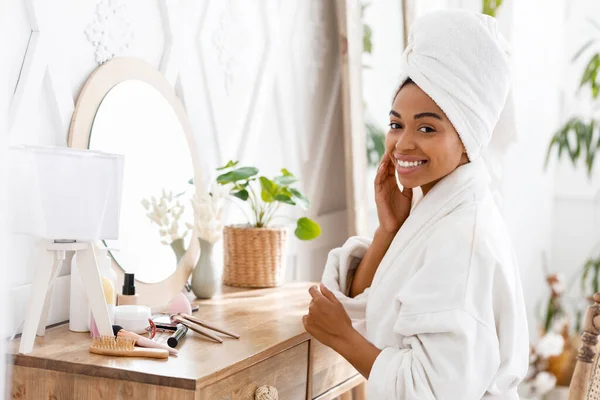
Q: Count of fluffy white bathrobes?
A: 1